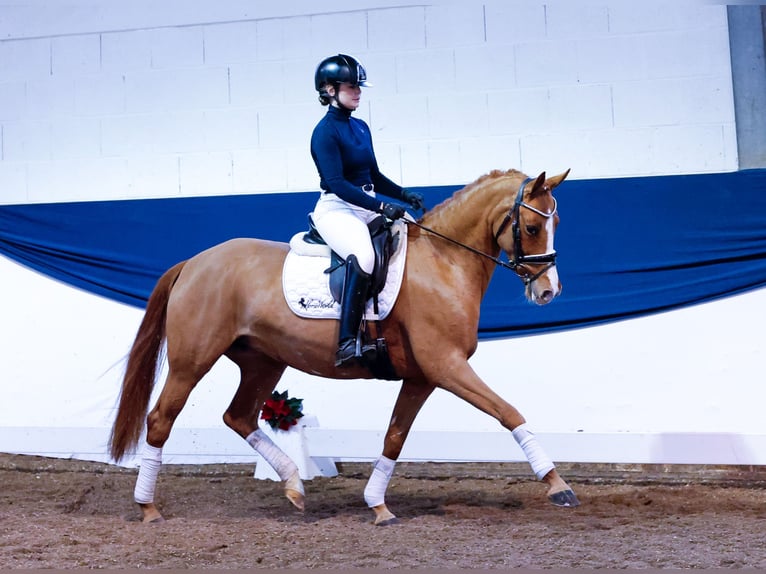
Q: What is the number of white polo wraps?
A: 4